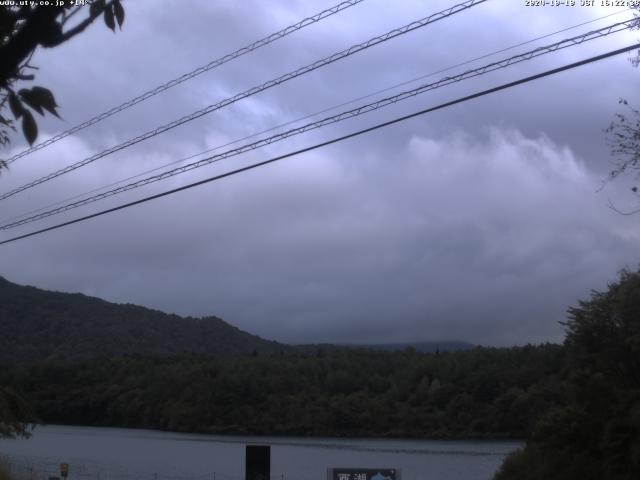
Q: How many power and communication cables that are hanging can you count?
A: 5